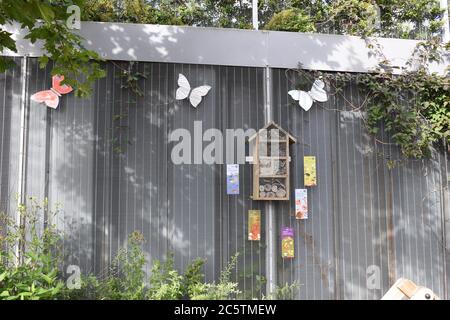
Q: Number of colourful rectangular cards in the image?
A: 5